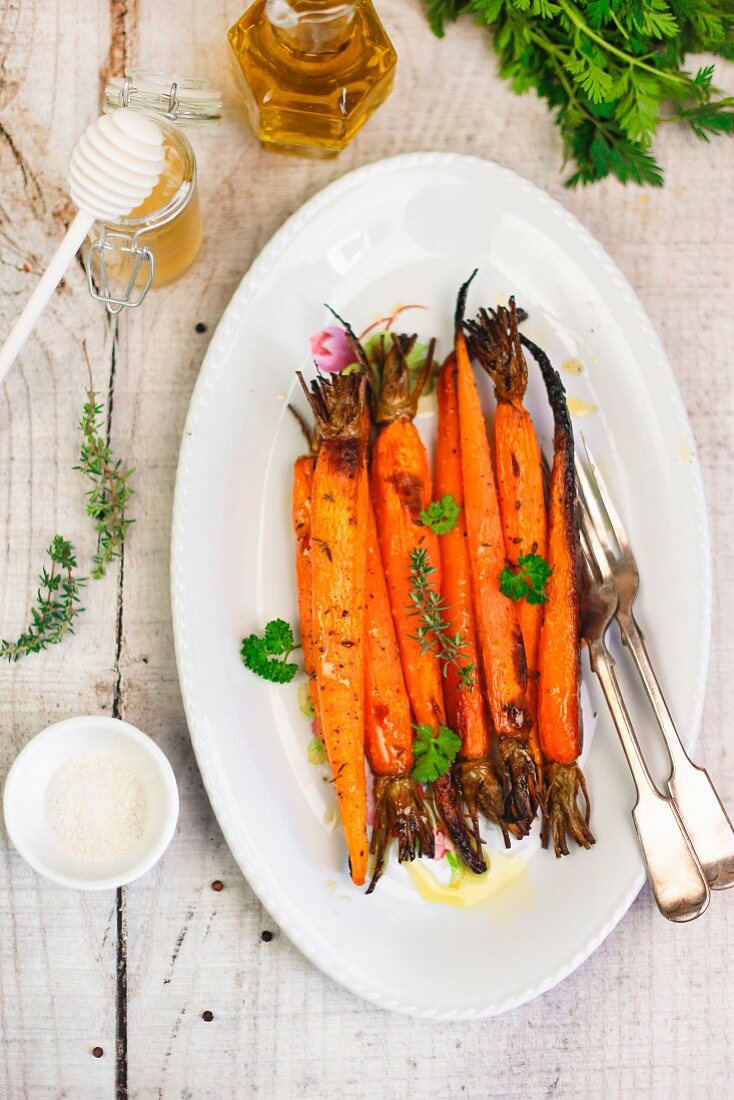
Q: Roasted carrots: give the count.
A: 8